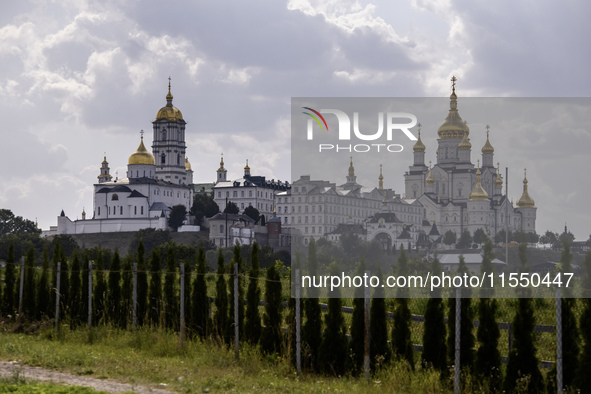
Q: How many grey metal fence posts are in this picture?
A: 10